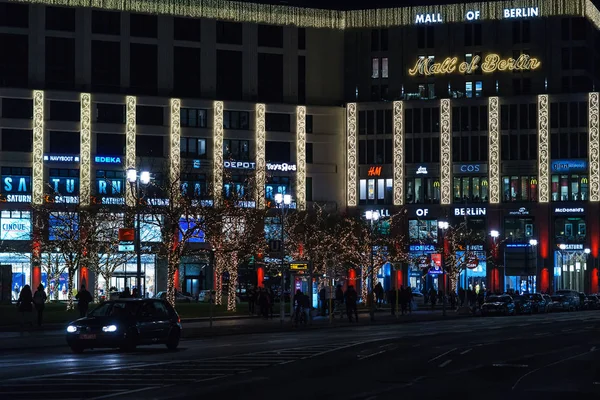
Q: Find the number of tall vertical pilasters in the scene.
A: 13